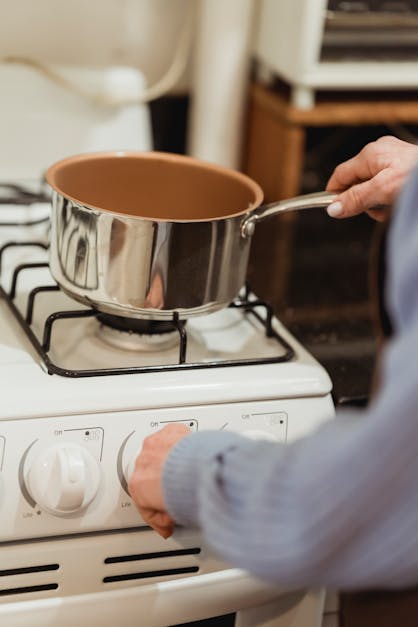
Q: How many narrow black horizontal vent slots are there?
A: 4